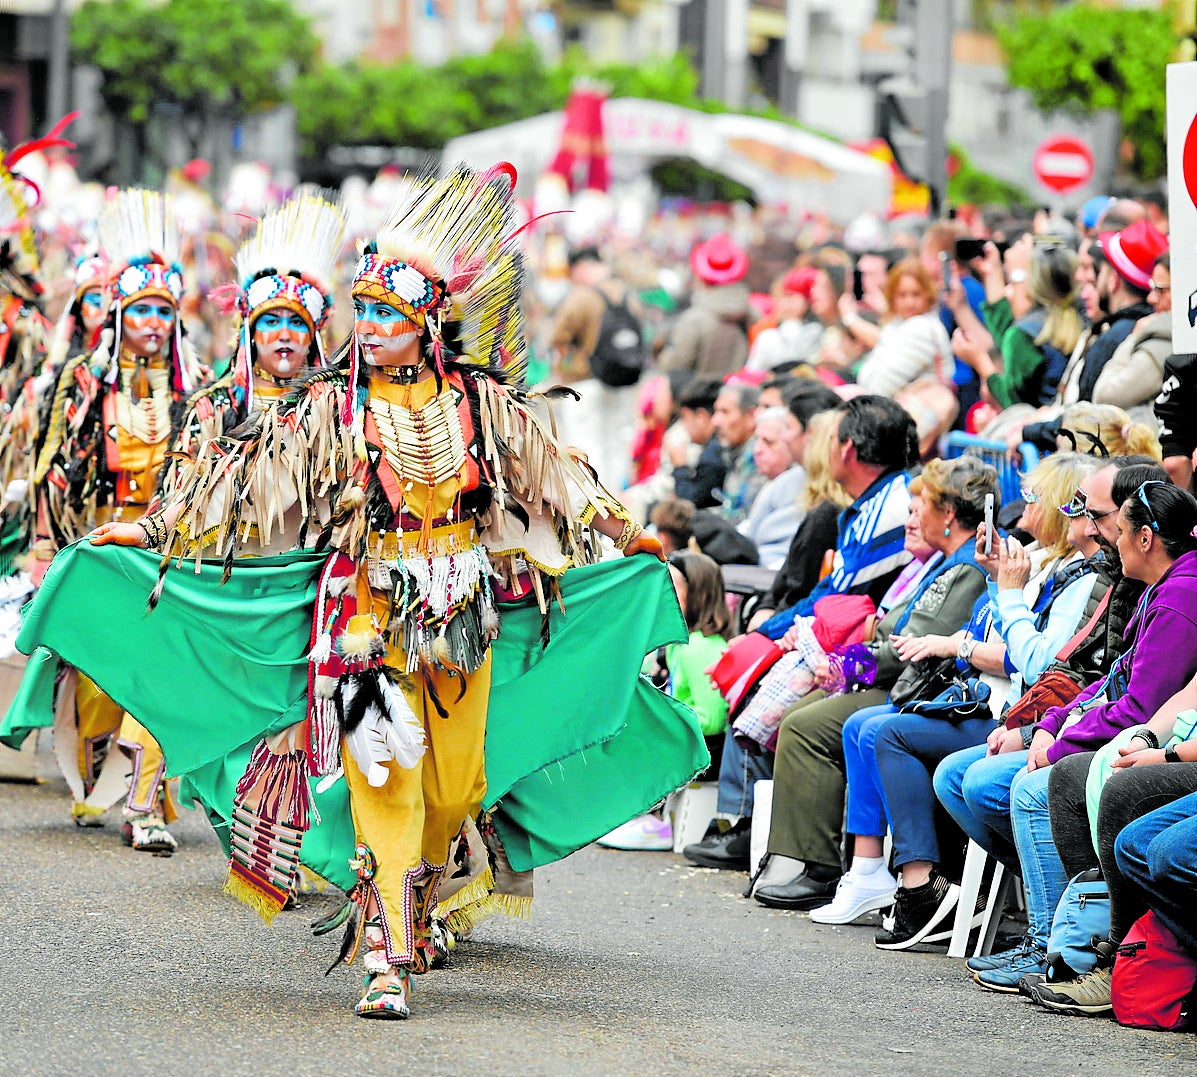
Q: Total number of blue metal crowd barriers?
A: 1